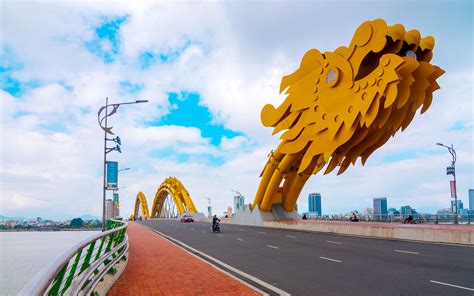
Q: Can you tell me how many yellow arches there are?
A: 2